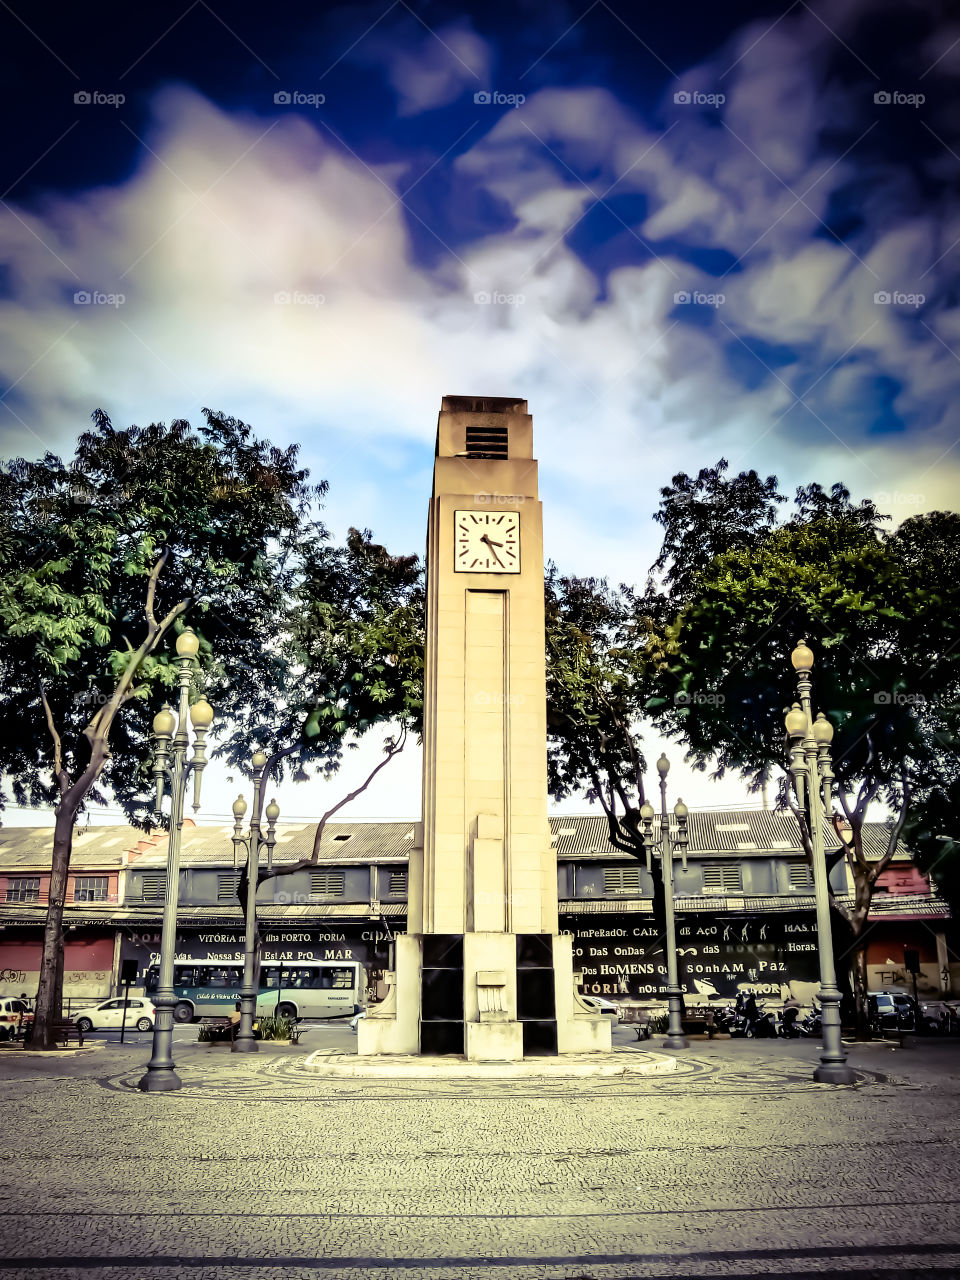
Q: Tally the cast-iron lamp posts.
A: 4